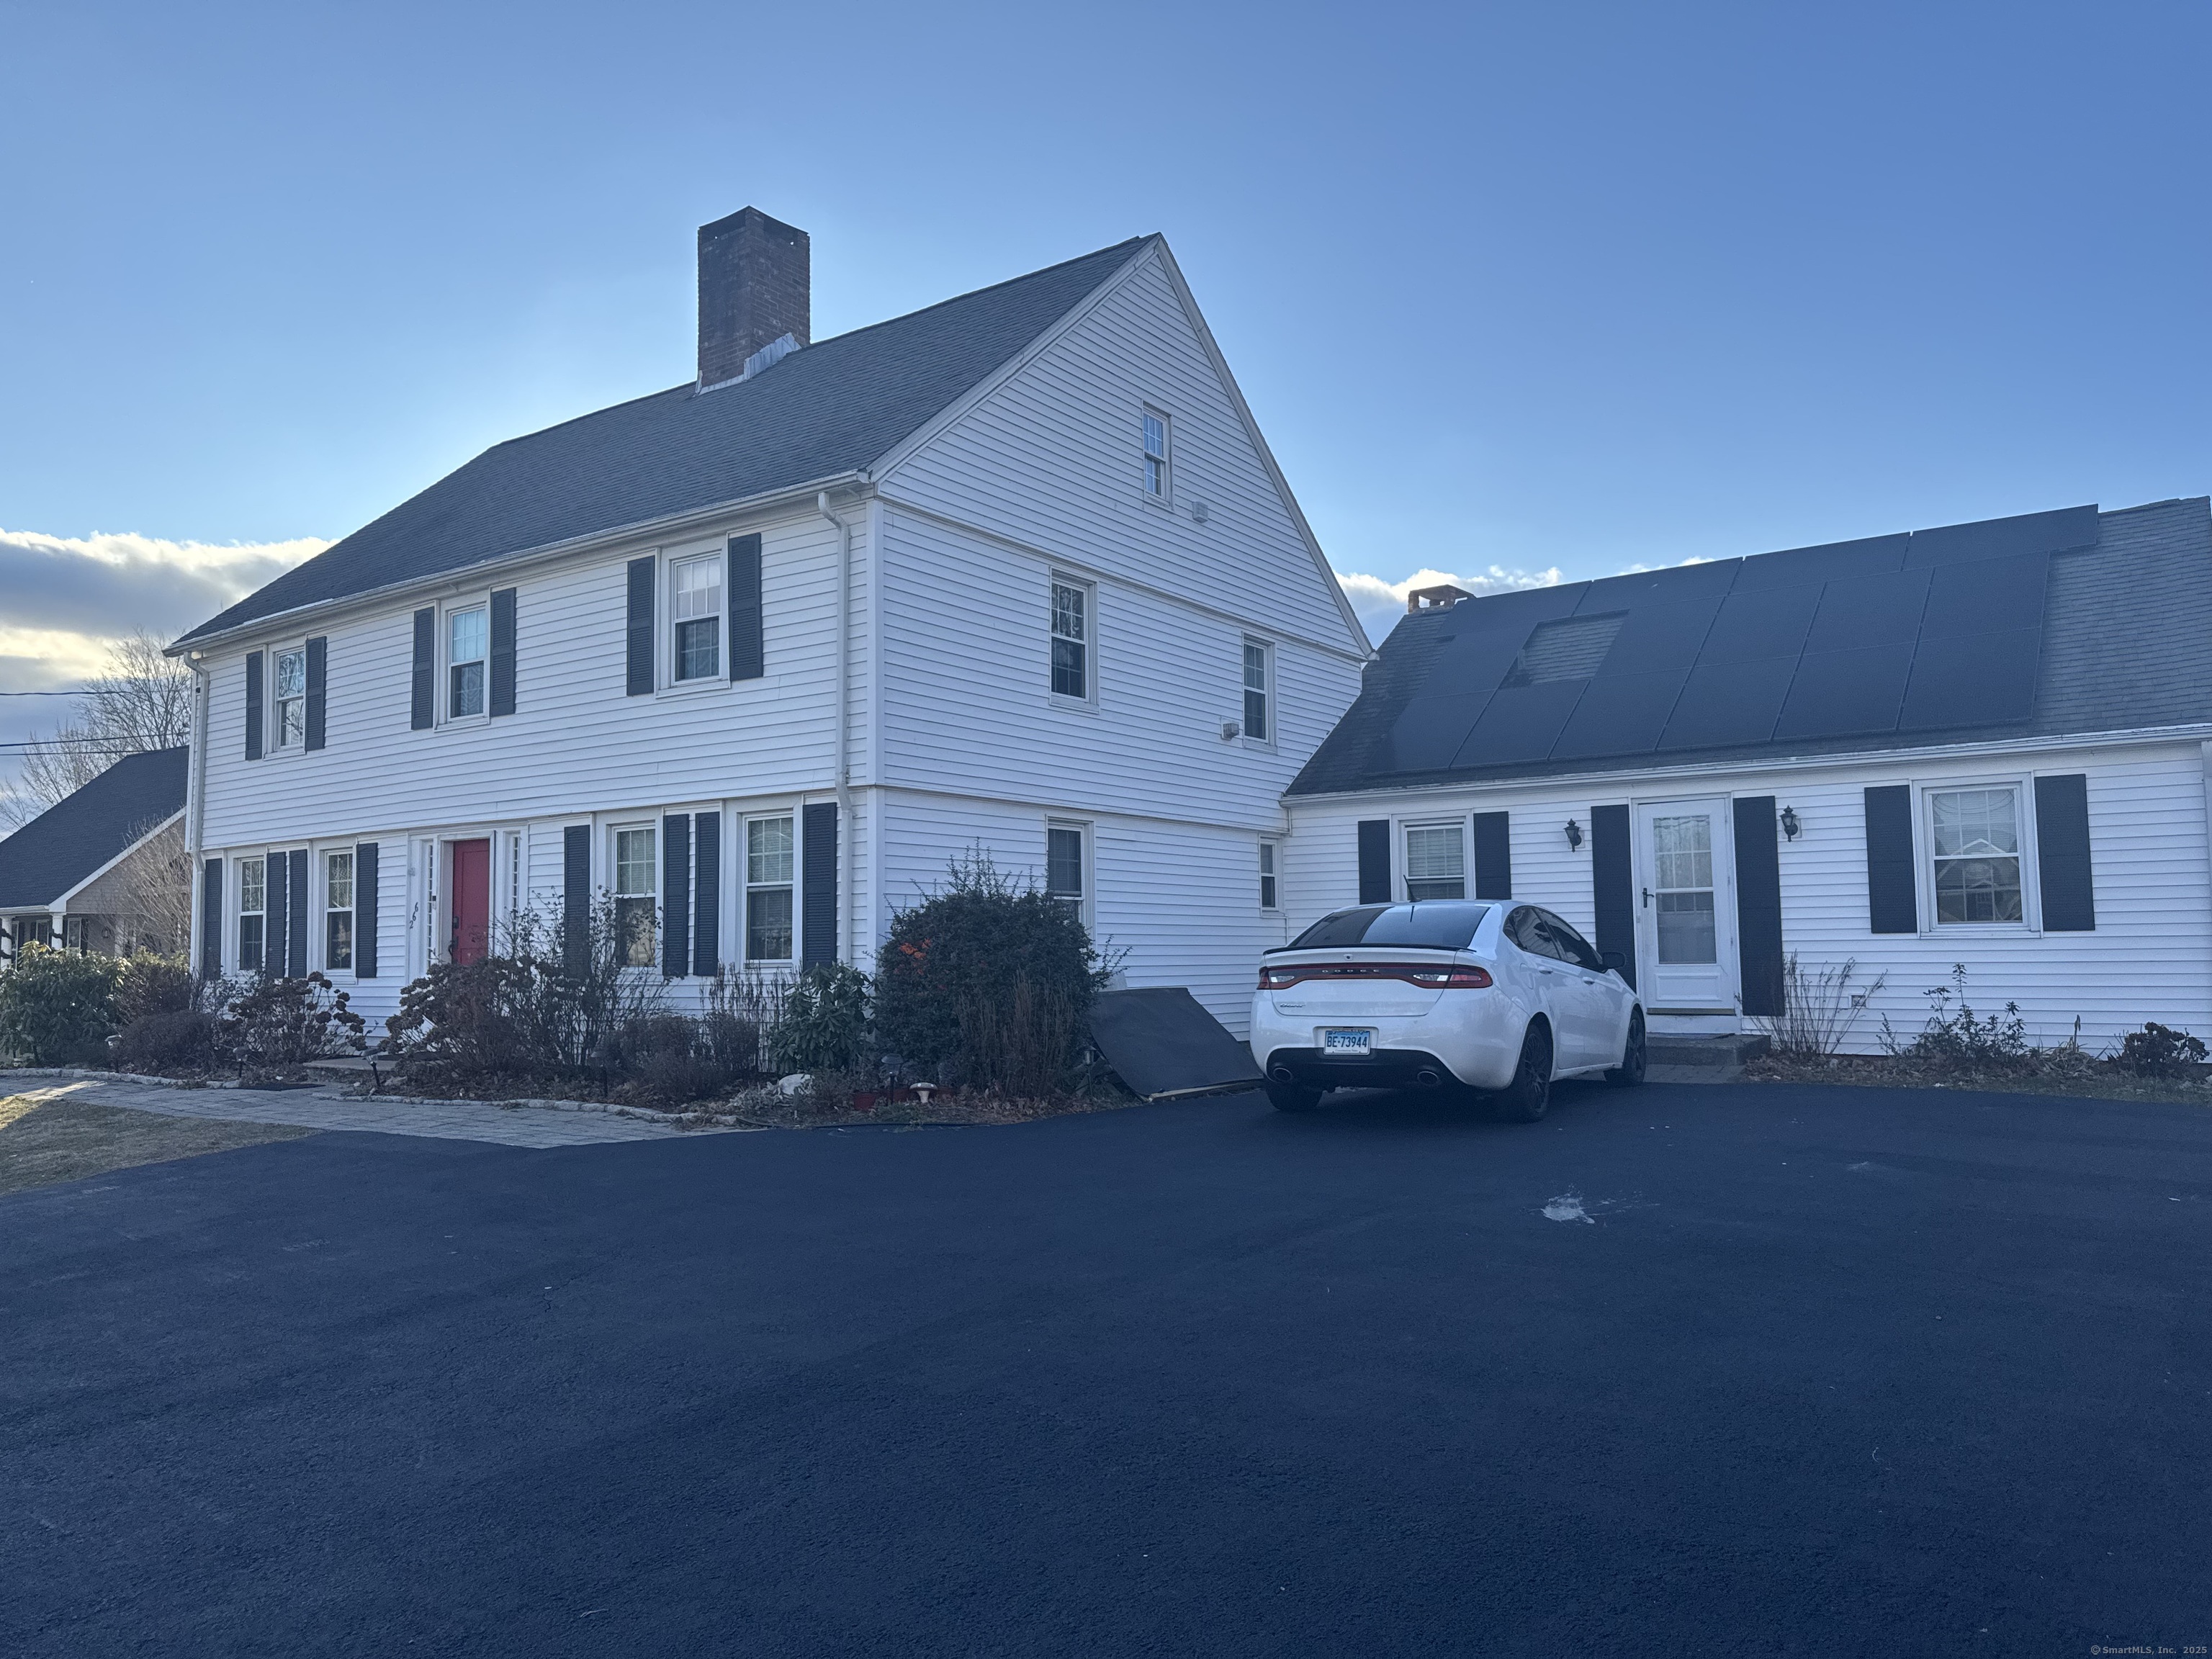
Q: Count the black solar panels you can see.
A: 15